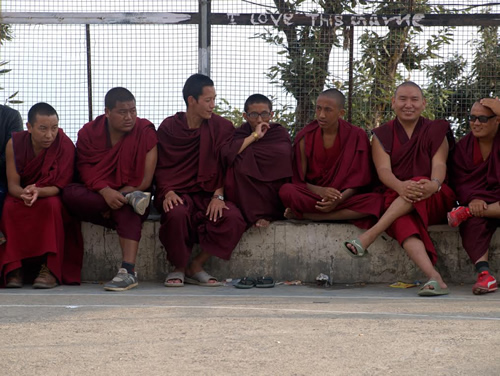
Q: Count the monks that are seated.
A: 7